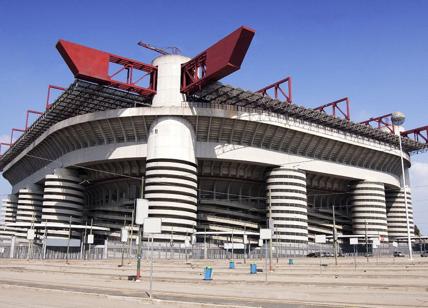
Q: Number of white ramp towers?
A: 7